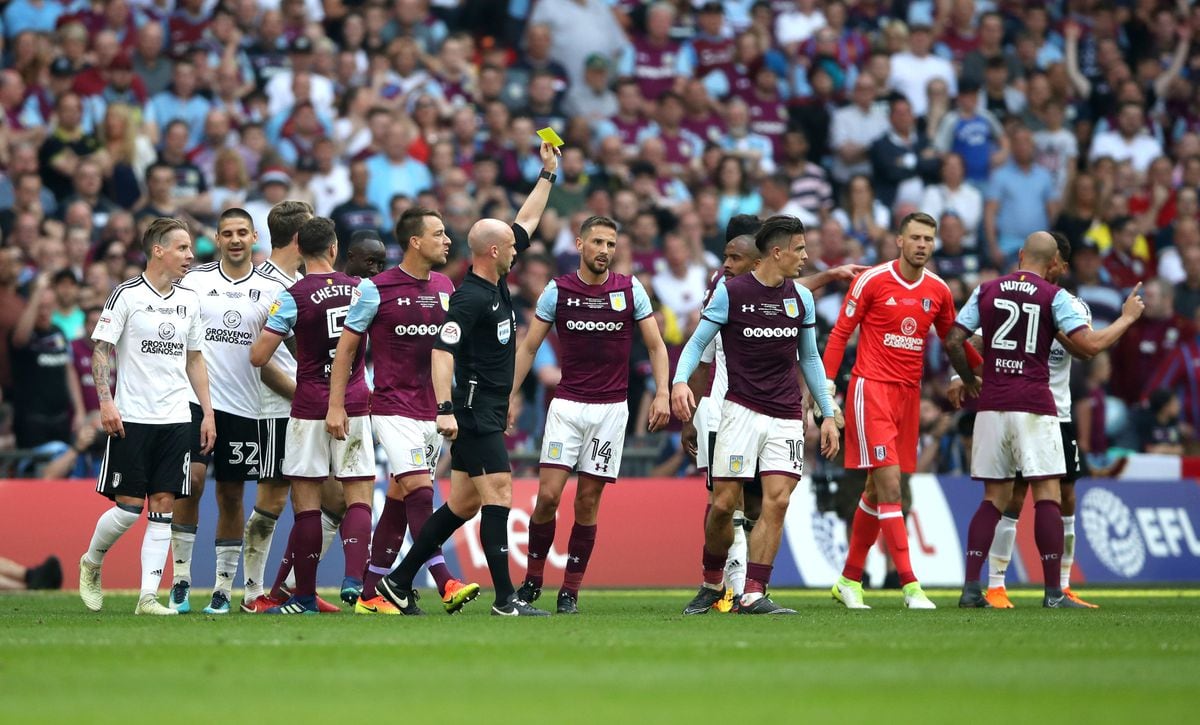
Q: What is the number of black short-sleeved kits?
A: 1